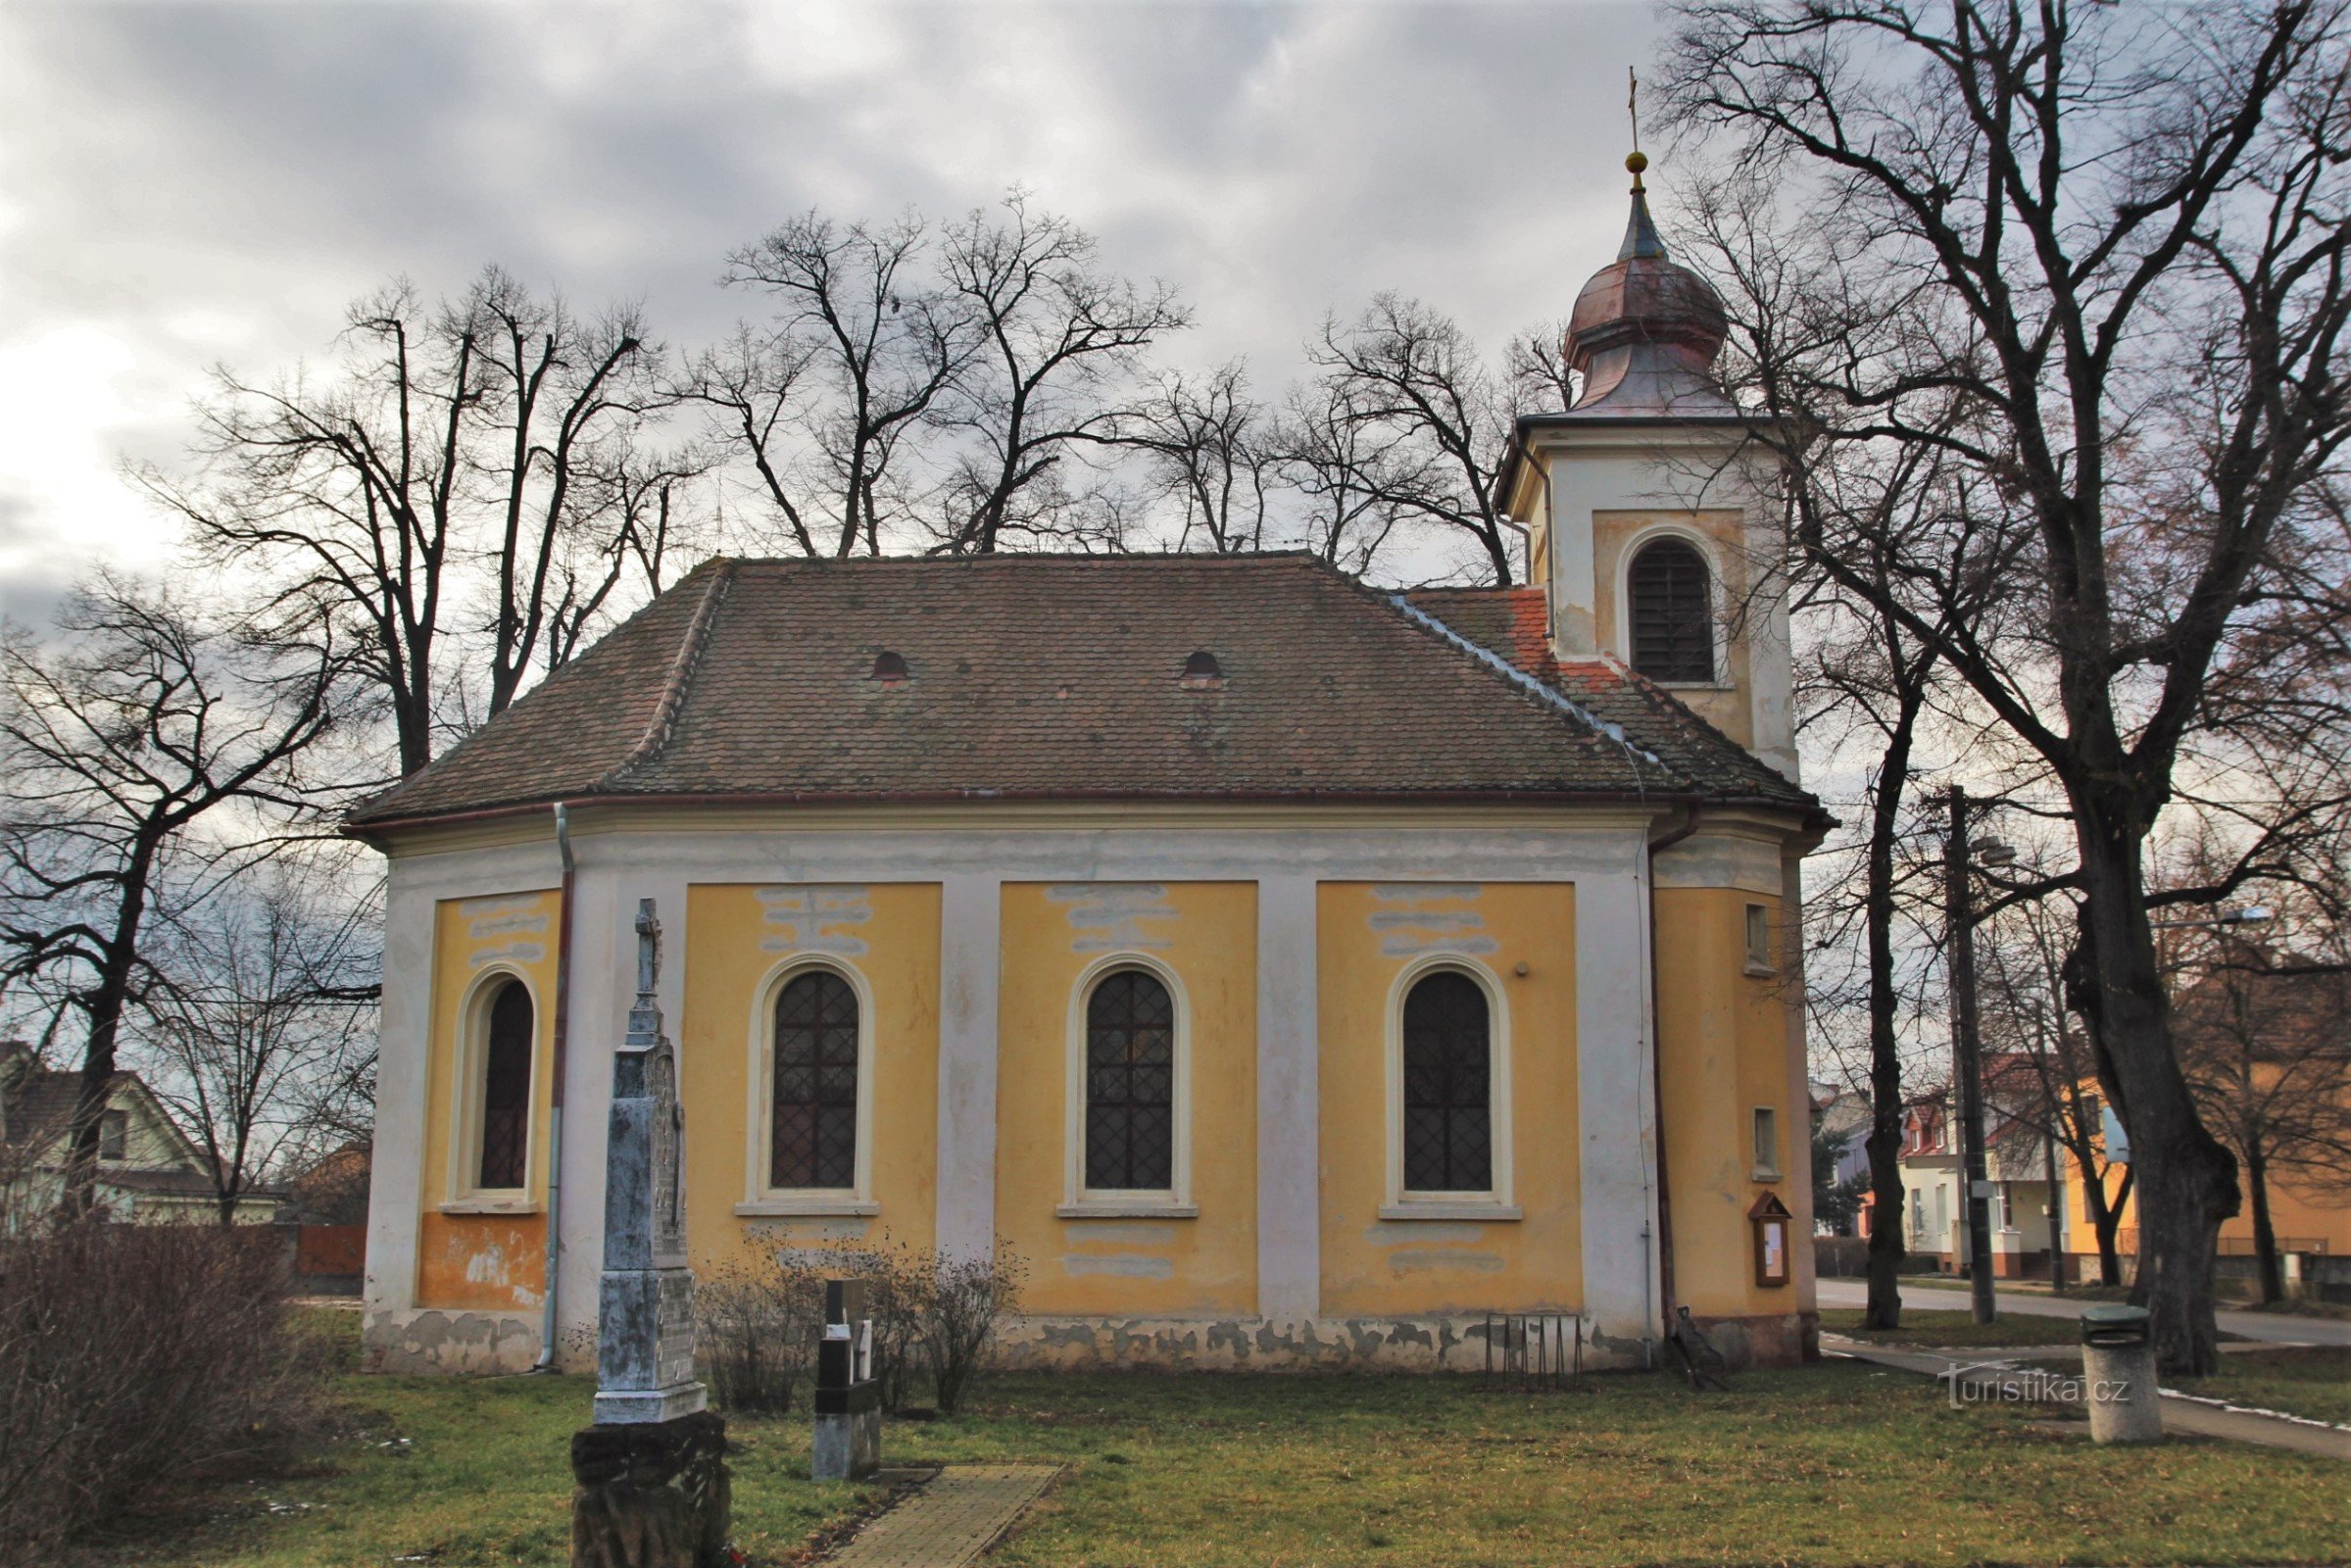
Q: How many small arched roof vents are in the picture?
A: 2